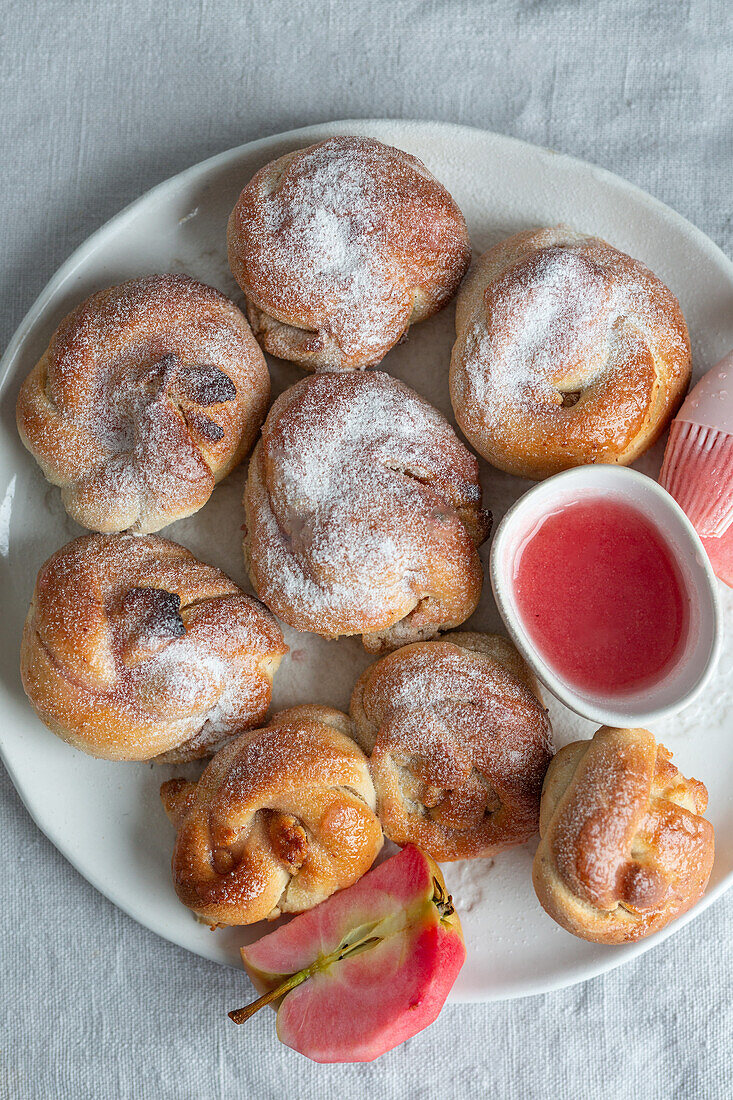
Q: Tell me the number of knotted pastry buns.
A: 8